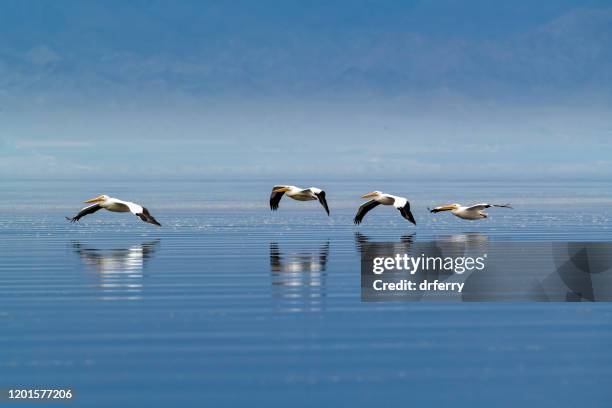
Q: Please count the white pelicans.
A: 4